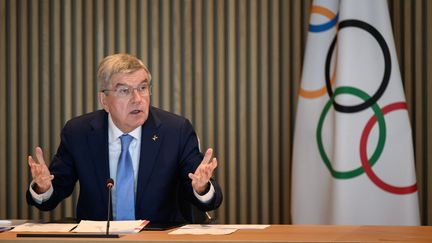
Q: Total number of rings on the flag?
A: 5